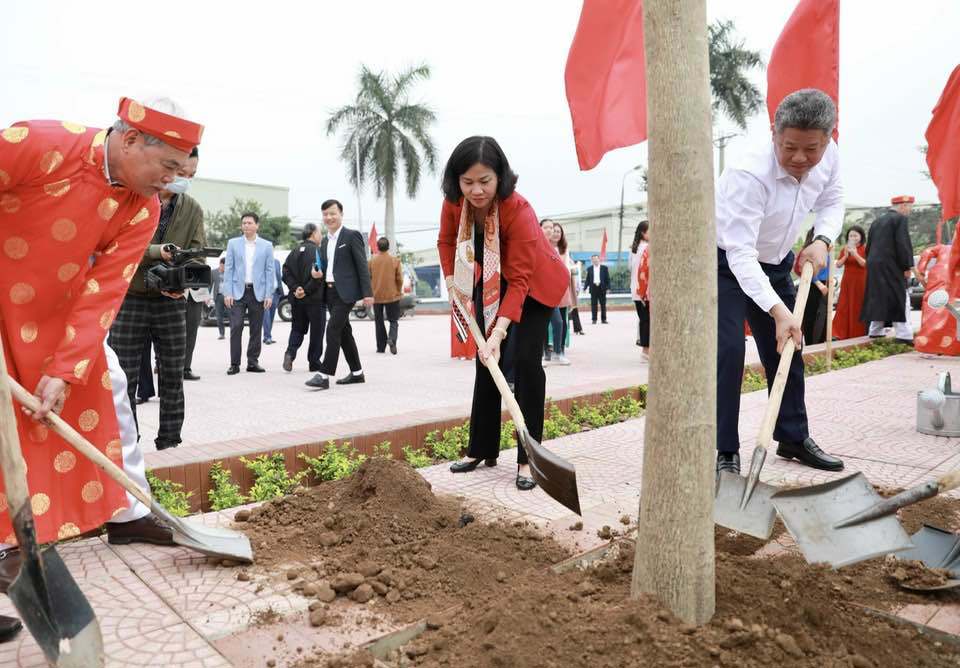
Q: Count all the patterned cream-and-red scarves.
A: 1